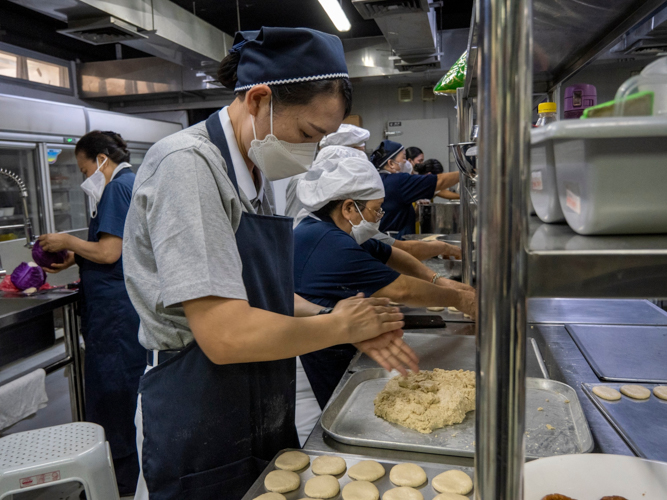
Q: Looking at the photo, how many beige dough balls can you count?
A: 15